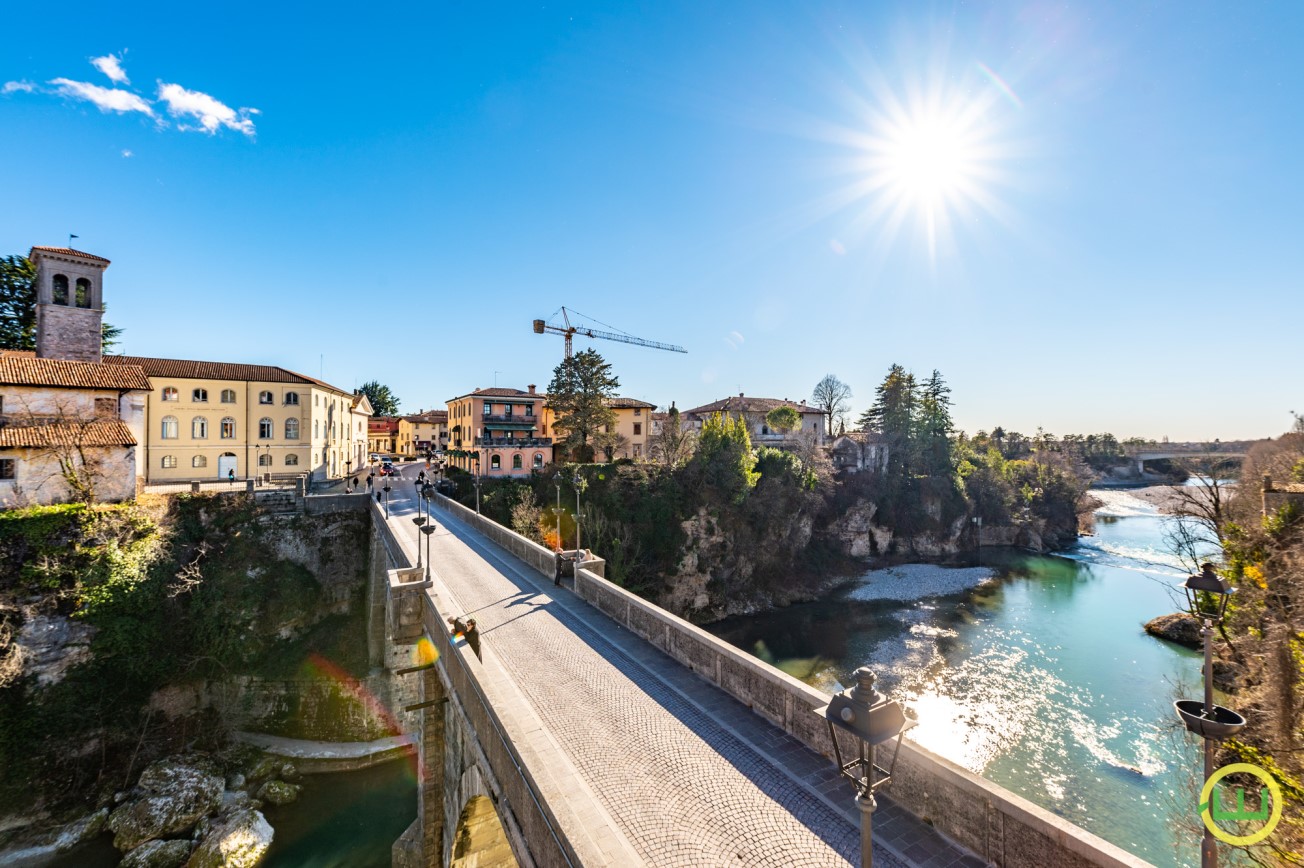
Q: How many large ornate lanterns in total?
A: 2